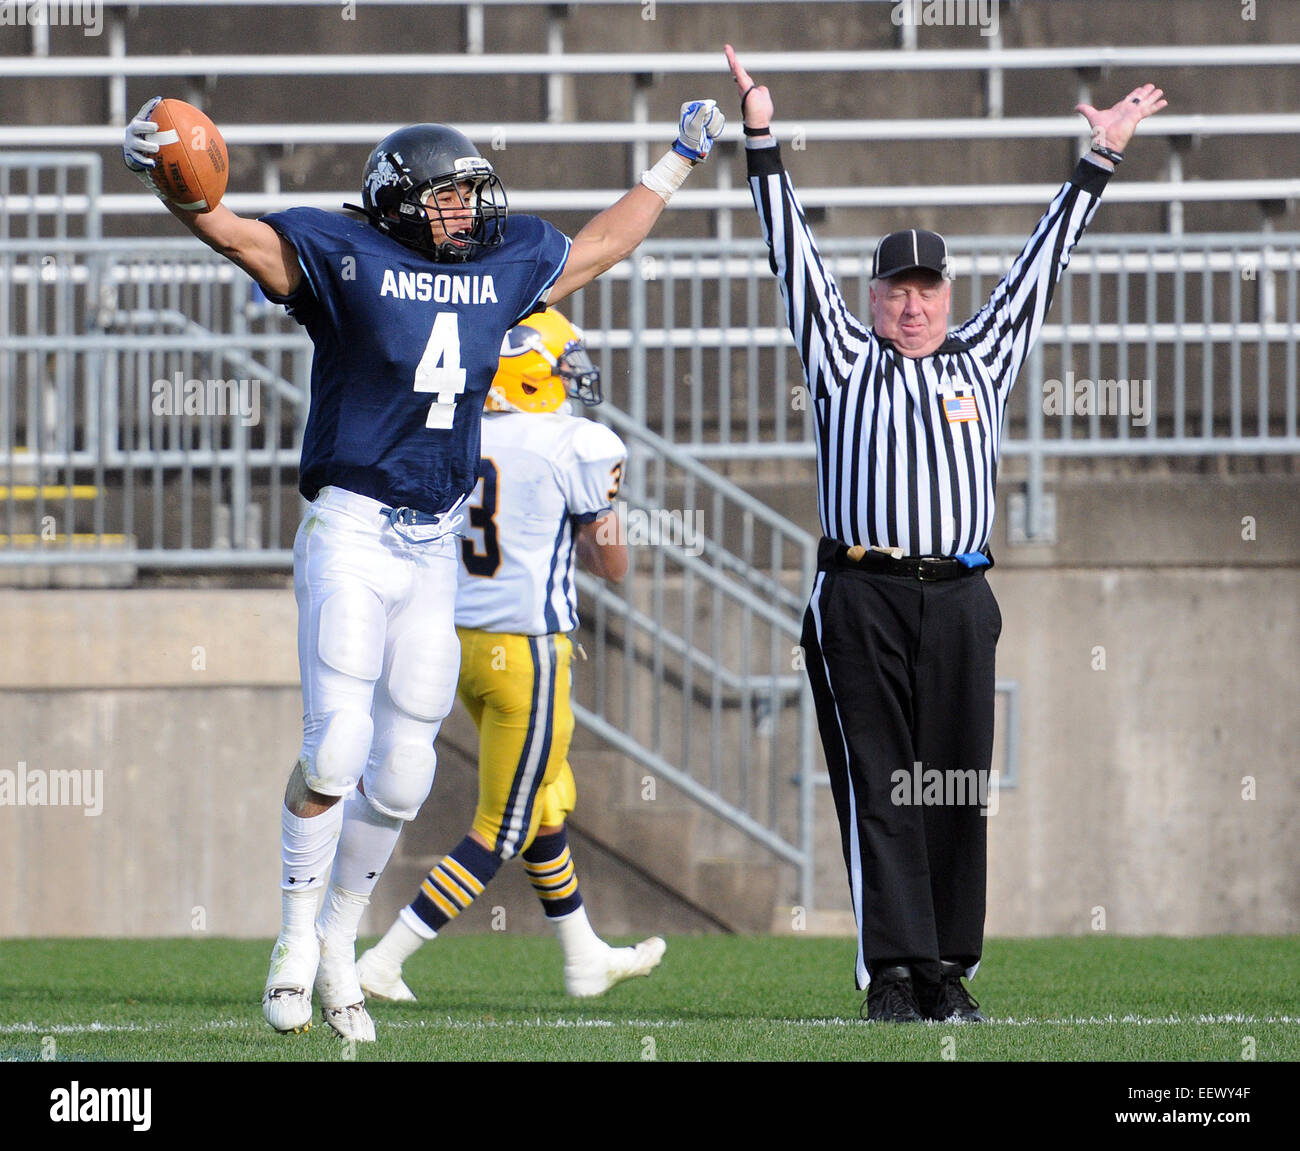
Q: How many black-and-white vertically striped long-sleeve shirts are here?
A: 1